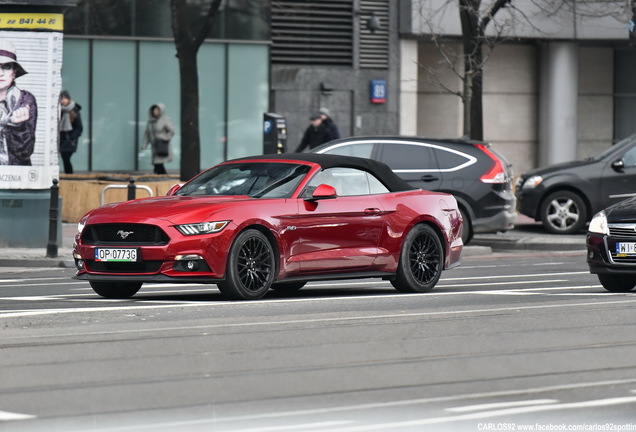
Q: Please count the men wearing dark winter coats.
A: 2